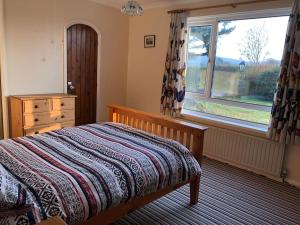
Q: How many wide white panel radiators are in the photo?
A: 1